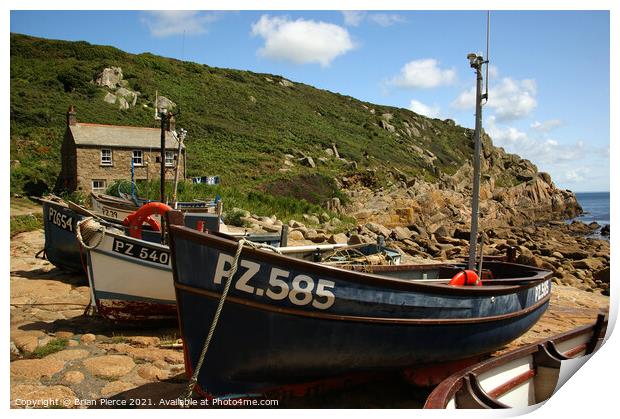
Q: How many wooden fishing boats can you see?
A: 5